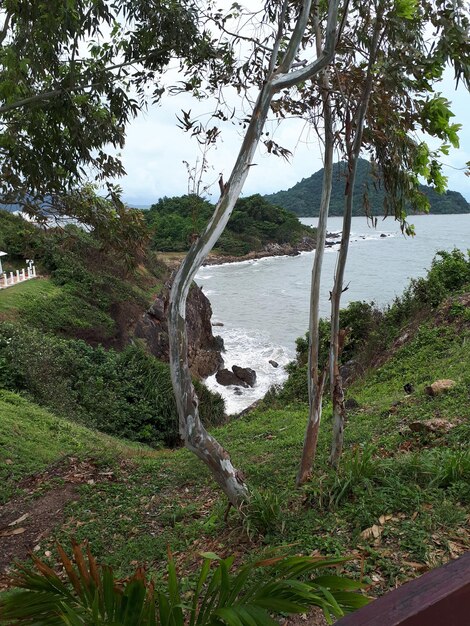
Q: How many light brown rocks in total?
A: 2